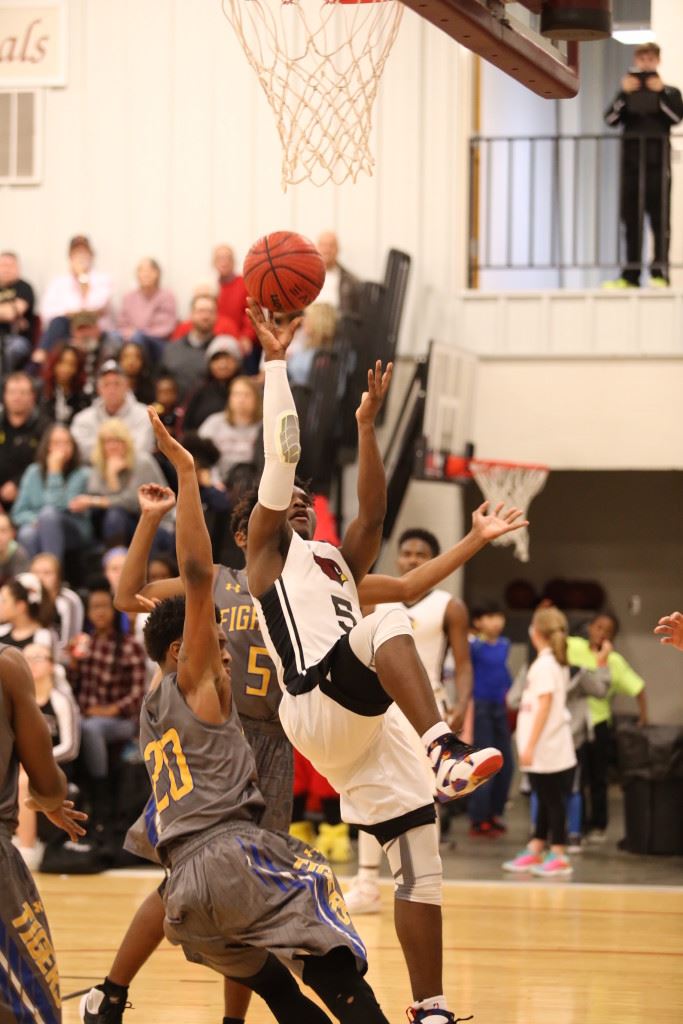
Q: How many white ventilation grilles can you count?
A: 1